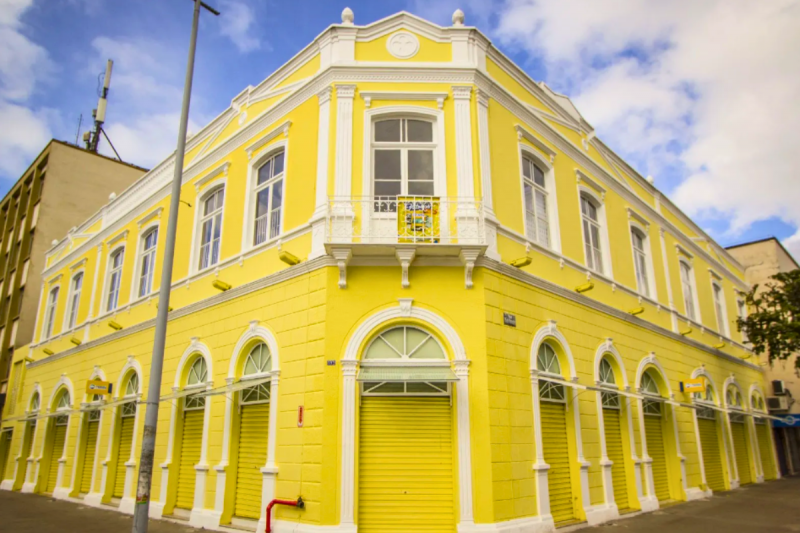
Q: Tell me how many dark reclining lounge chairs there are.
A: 0